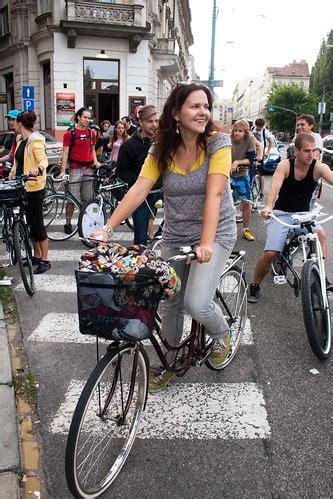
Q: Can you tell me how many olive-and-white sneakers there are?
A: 2